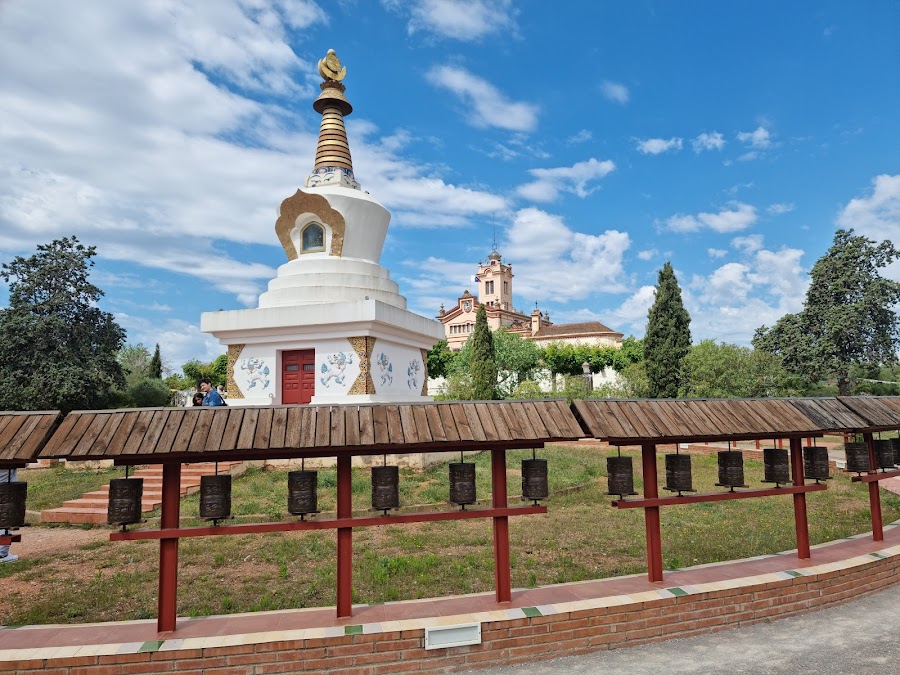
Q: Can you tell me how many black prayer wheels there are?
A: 15